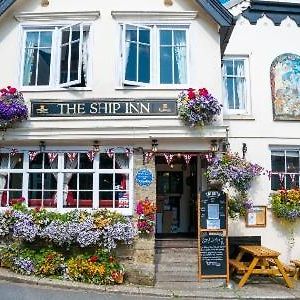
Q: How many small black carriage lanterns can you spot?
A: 4